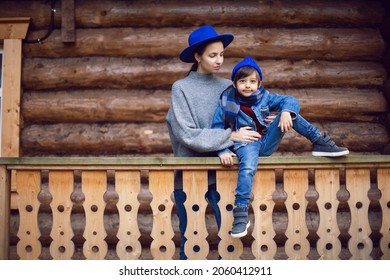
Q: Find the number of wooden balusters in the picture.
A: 12